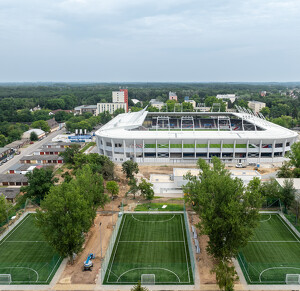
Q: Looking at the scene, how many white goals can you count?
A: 3